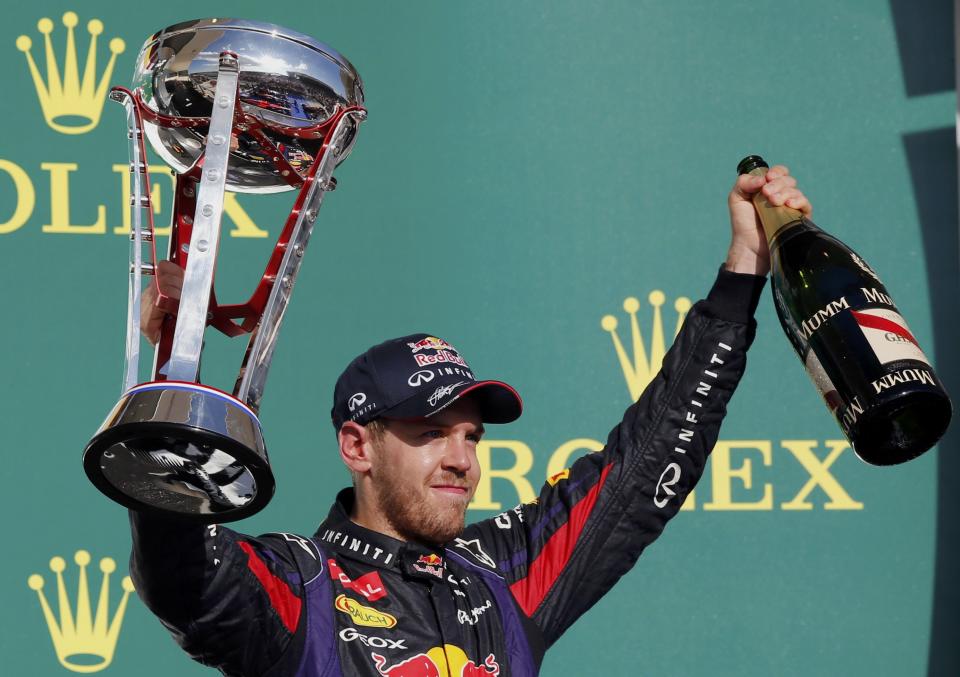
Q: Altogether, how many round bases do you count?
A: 2